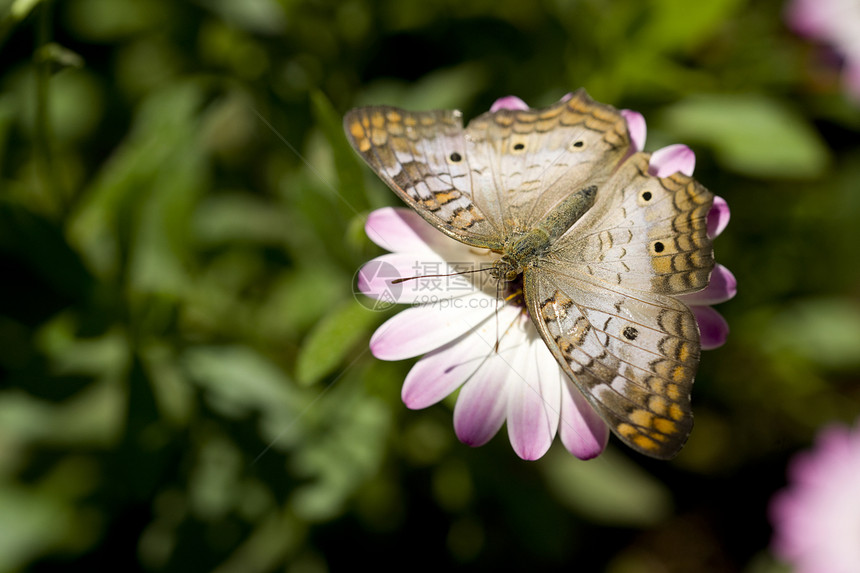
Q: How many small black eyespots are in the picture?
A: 6